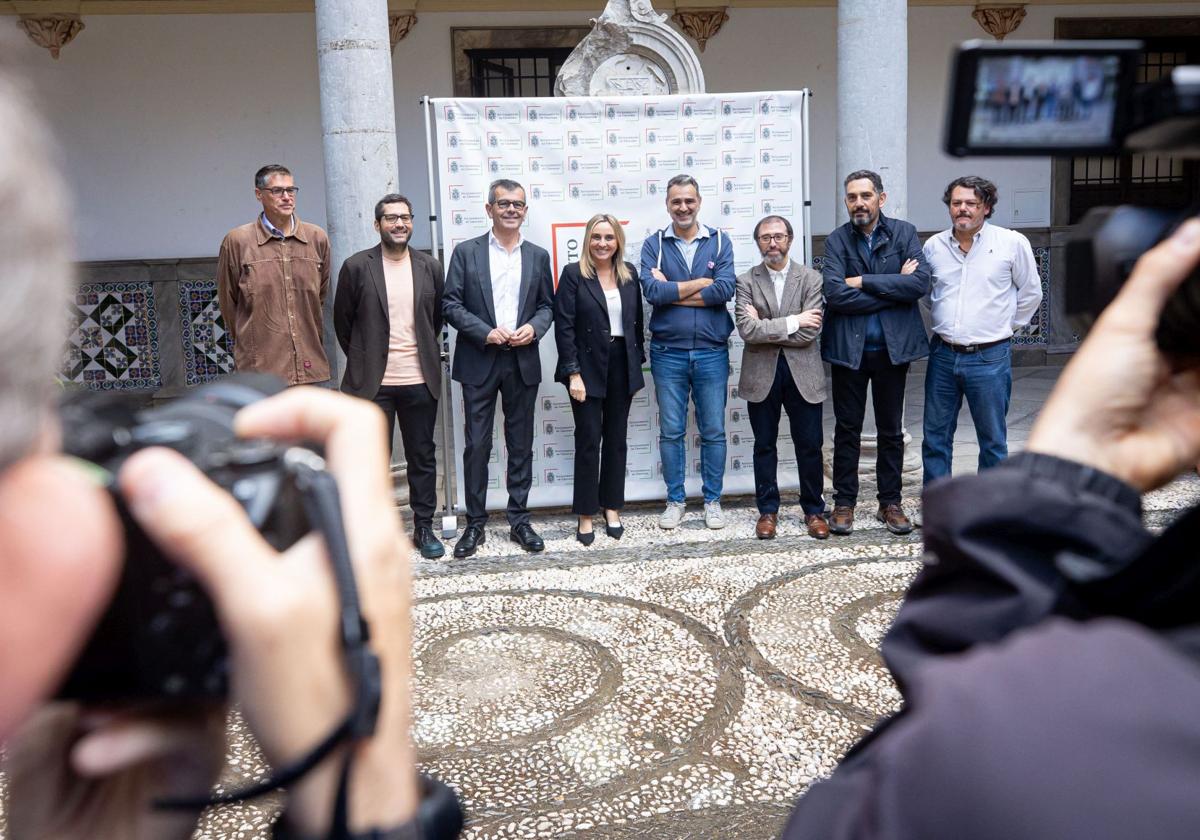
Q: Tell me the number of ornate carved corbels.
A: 4